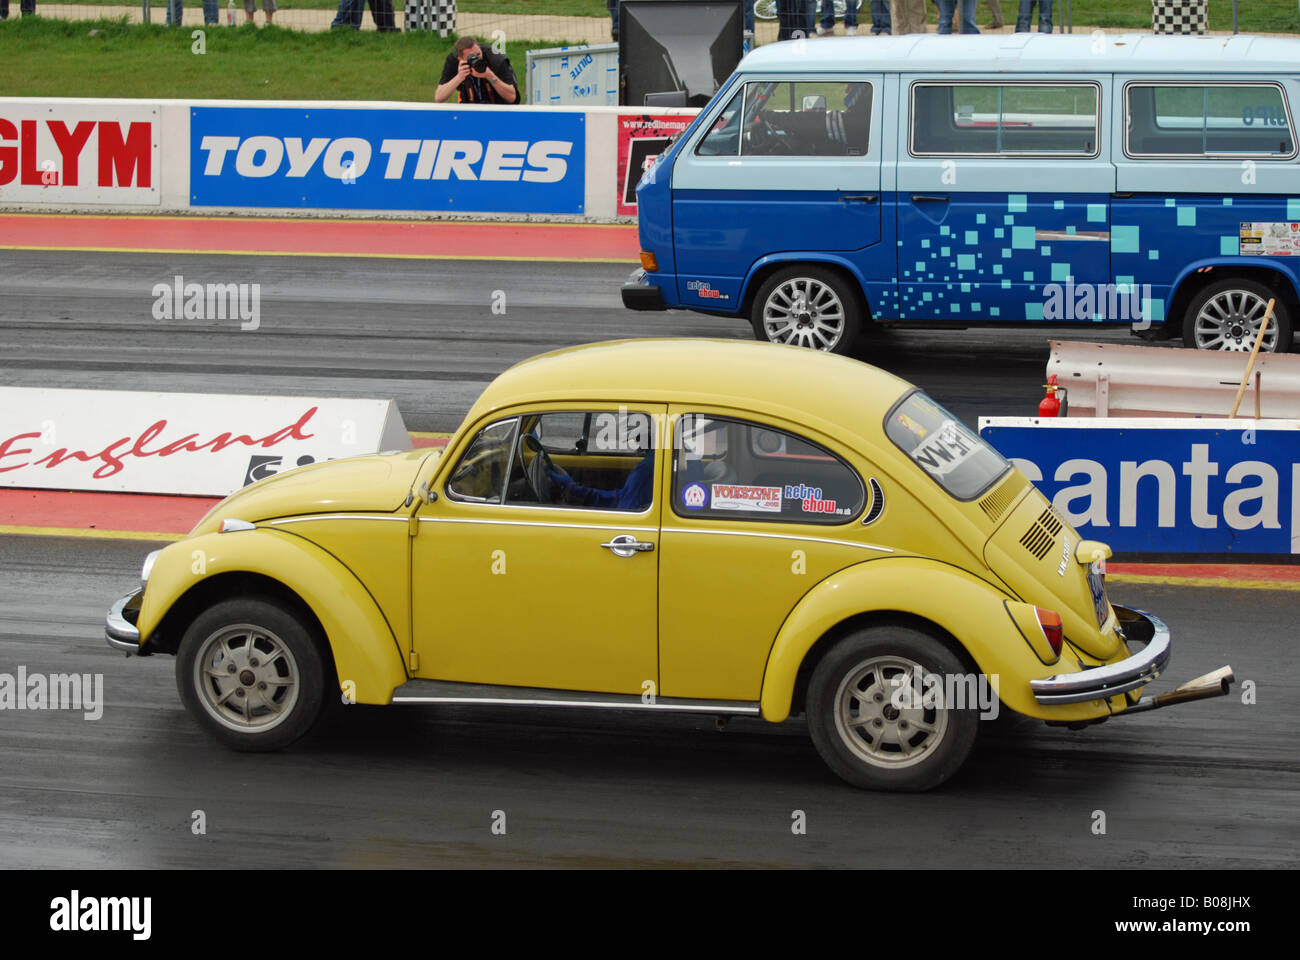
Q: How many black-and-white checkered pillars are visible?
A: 2